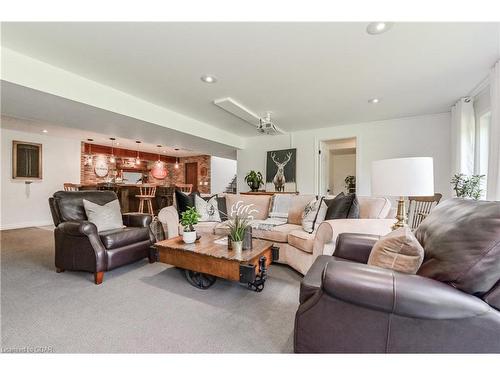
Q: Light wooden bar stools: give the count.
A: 3